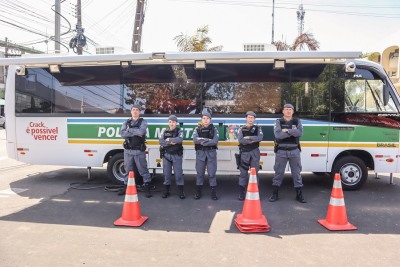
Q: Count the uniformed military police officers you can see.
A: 5